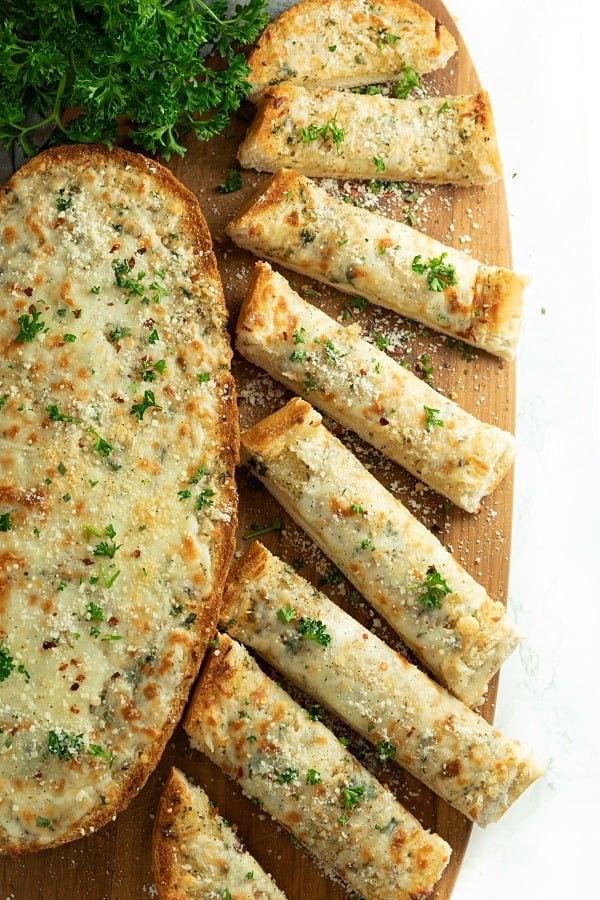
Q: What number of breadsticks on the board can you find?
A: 8